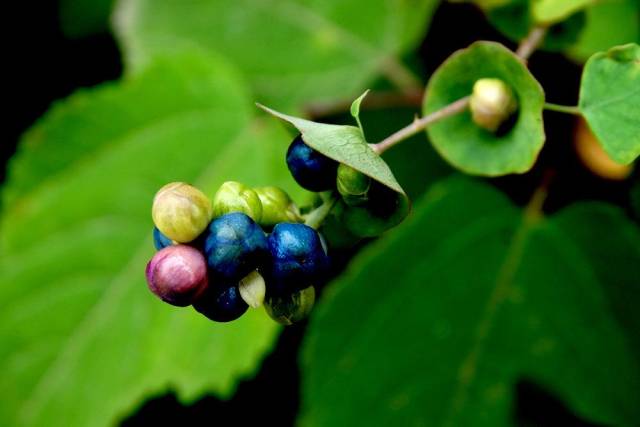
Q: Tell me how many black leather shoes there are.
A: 0